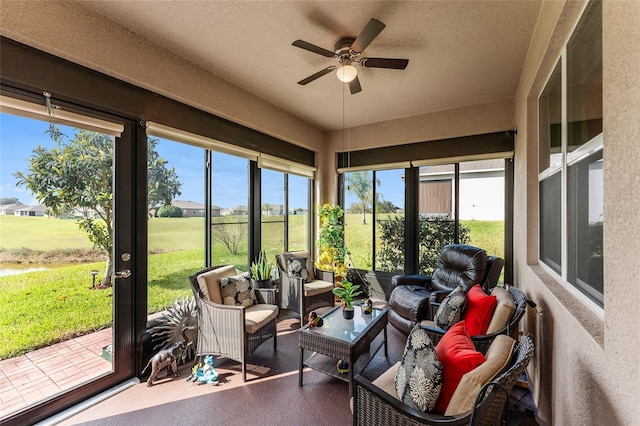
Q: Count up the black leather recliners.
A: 1